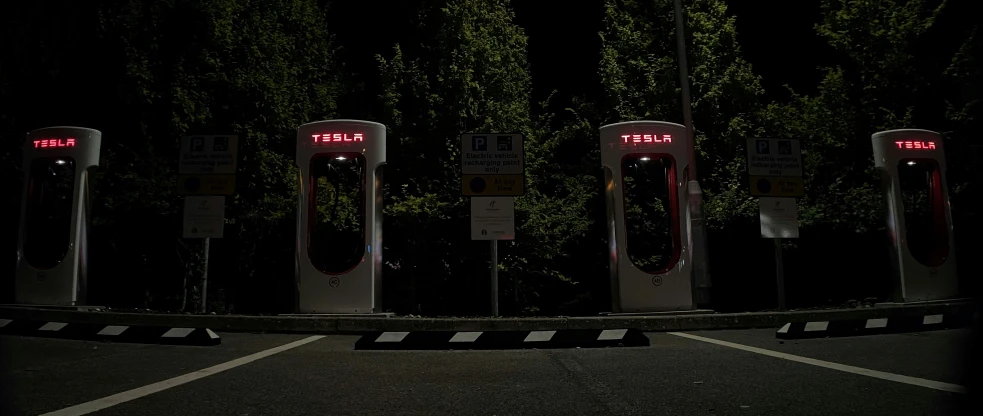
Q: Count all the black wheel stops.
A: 3